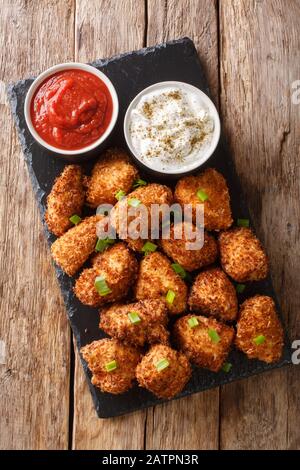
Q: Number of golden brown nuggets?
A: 15